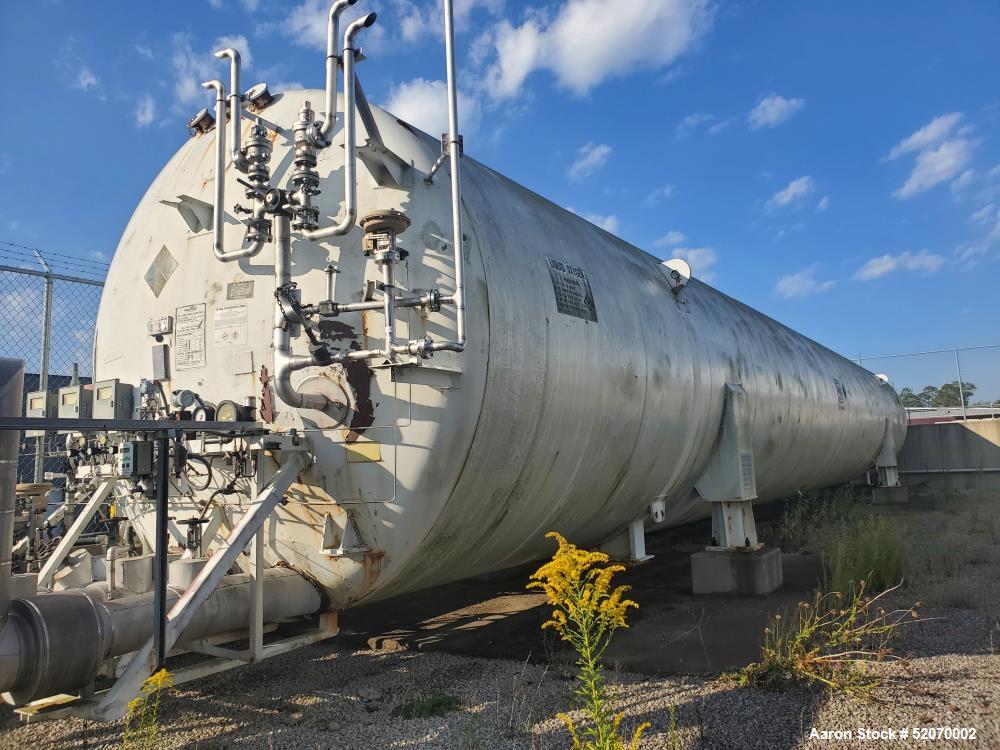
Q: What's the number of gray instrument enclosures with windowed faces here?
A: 3